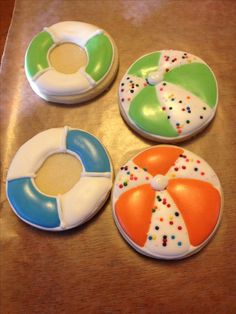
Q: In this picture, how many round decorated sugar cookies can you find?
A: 4